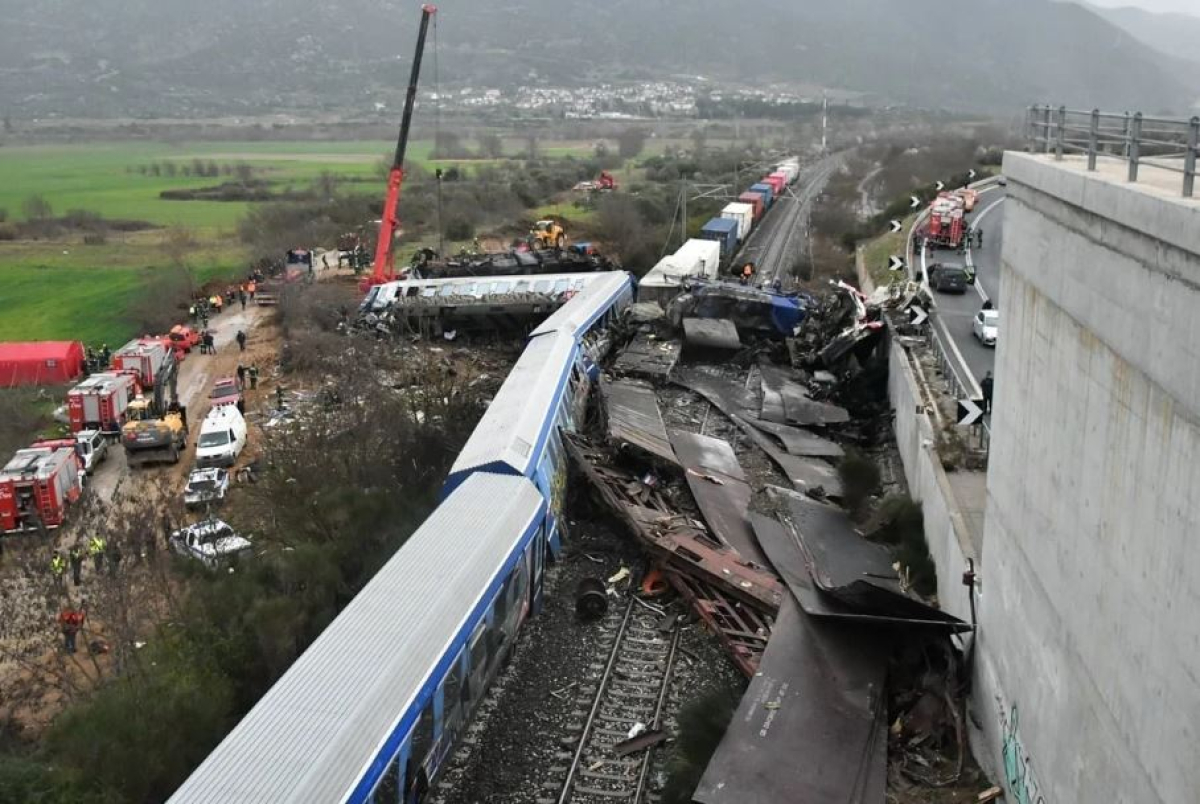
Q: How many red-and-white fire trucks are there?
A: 4